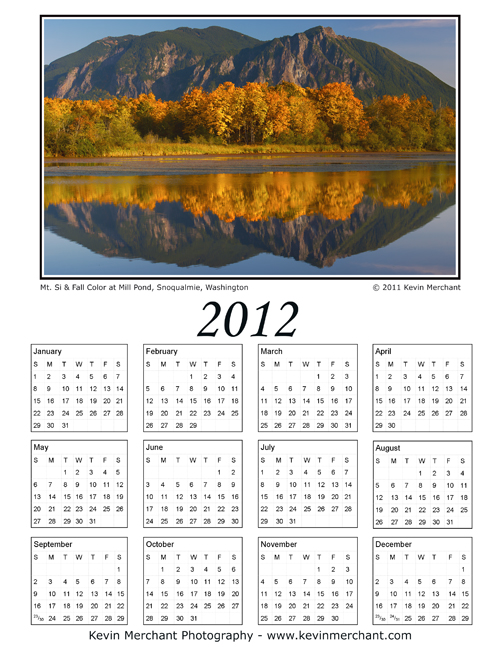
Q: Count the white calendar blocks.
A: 12